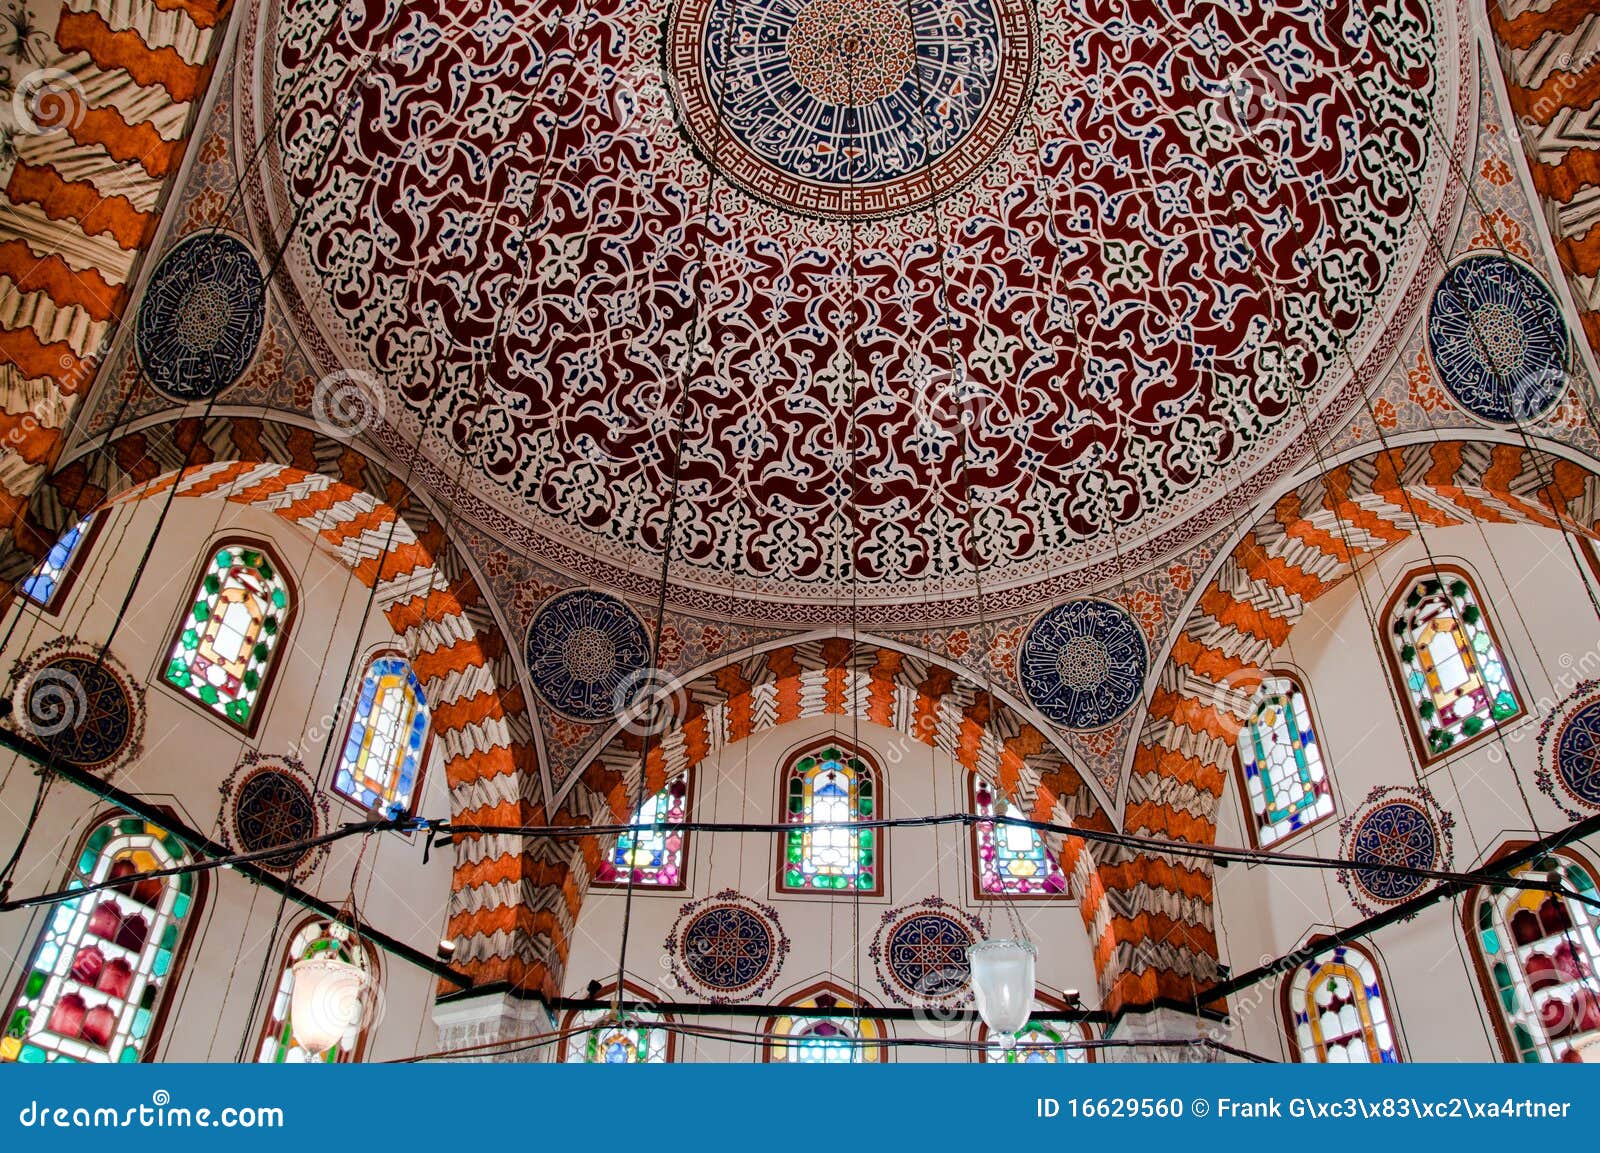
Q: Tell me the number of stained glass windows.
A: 15